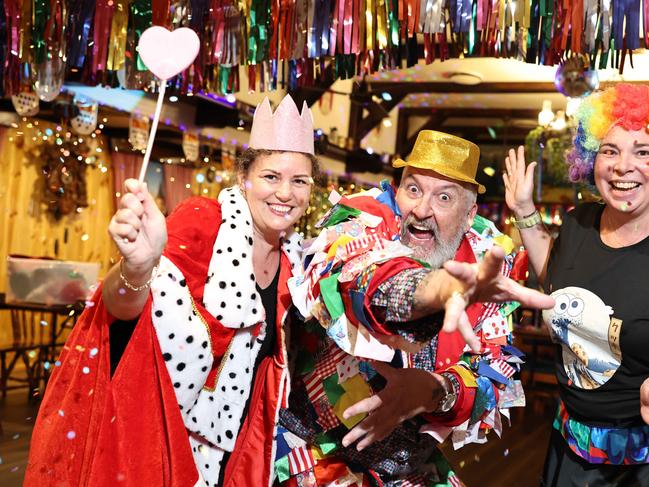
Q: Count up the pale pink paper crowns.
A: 1